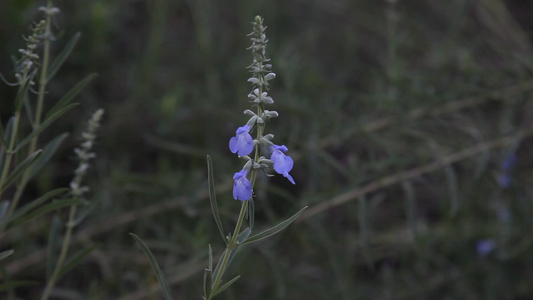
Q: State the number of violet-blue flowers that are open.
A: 3